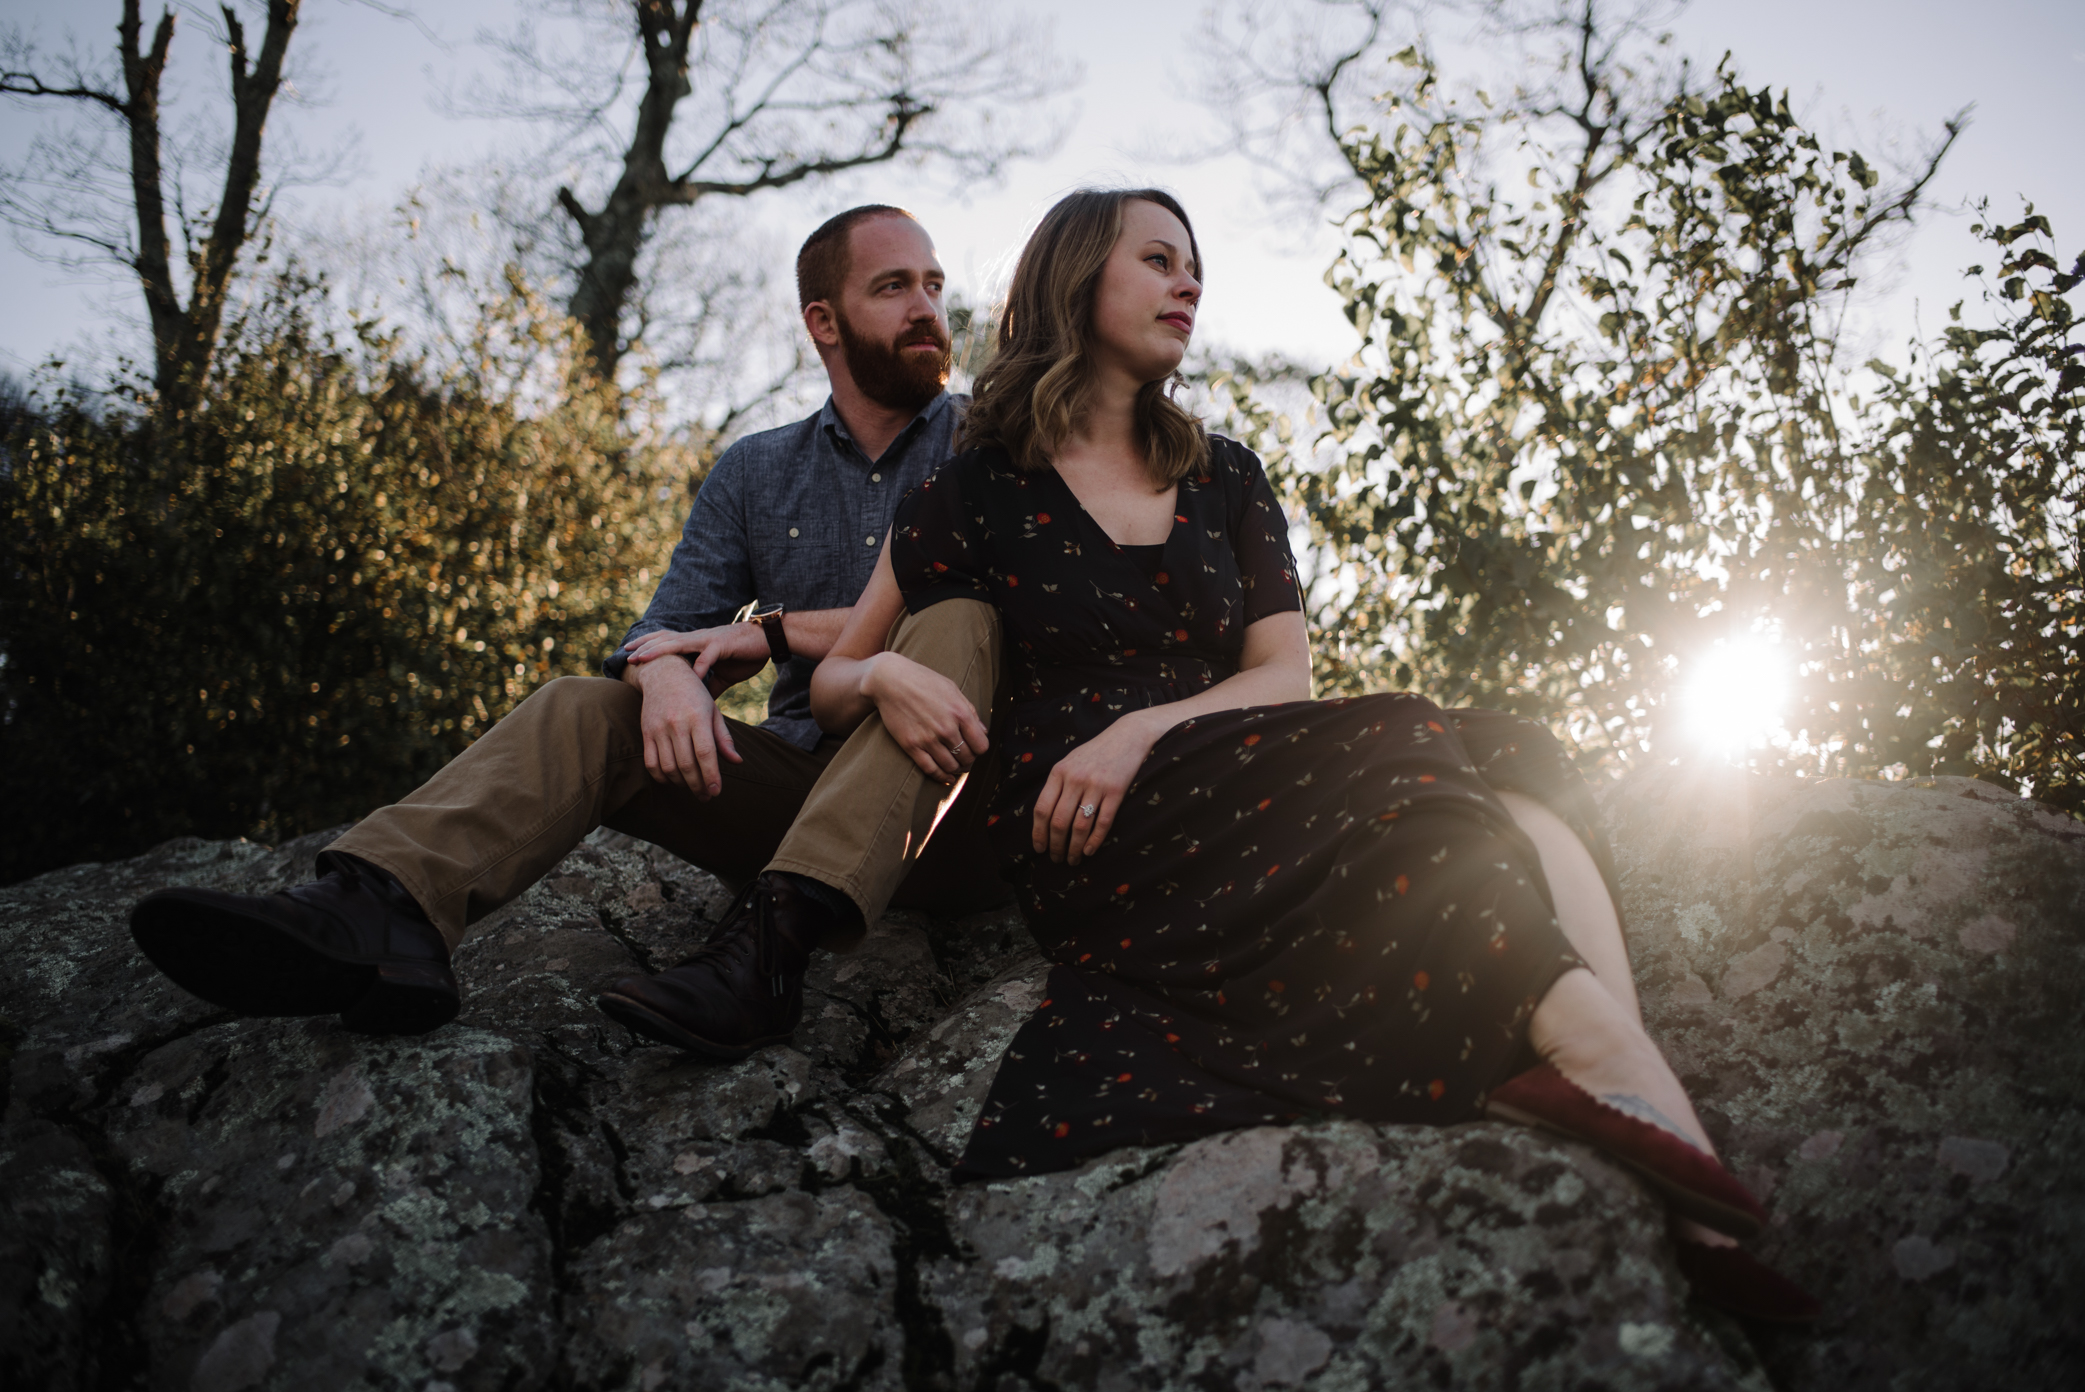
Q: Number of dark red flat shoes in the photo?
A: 2